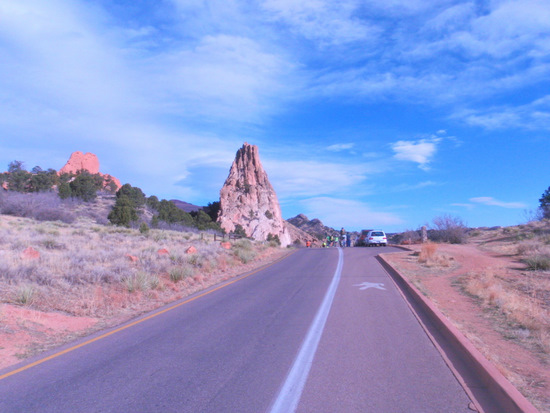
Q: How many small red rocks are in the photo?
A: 5